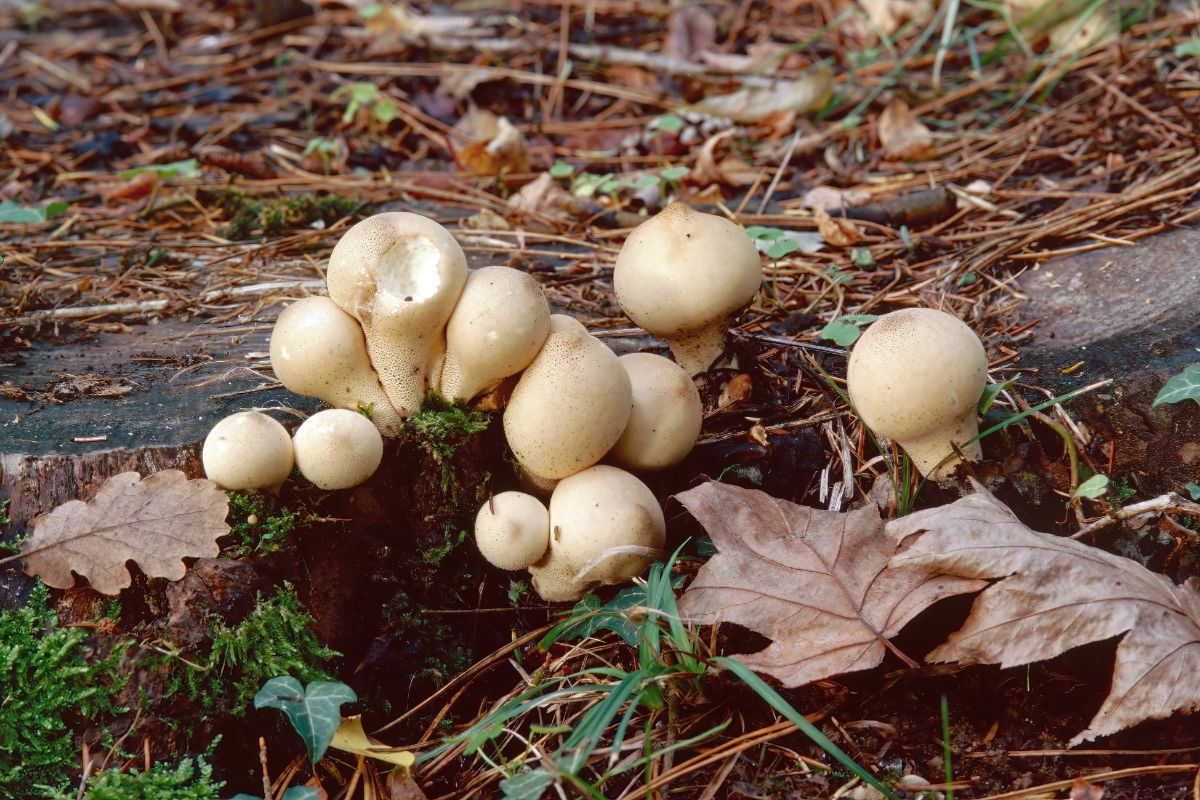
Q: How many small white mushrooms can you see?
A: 11